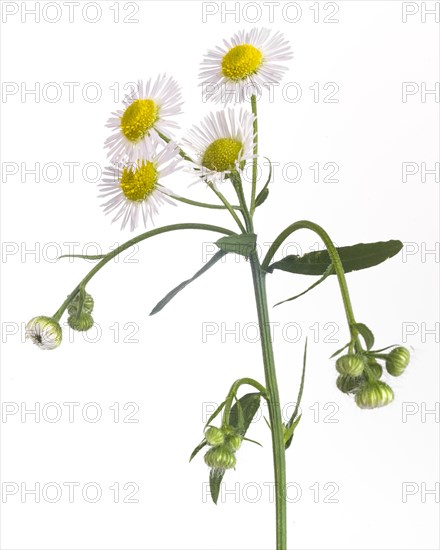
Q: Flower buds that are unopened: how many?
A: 11